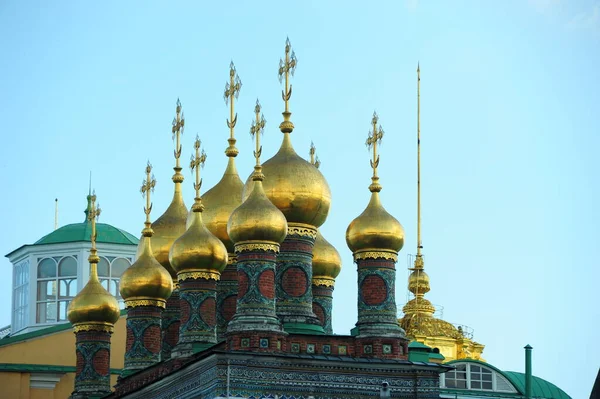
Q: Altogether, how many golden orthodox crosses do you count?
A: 9